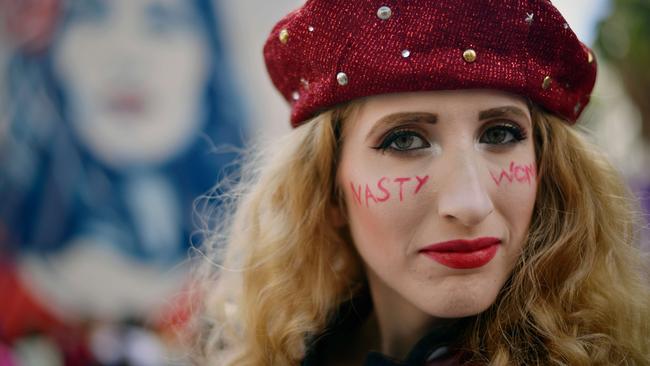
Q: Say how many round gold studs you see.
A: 4